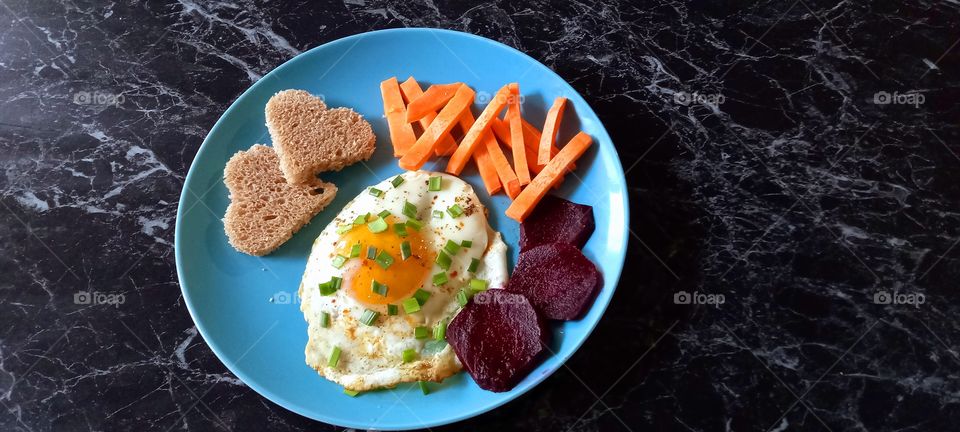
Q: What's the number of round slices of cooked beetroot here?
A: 3